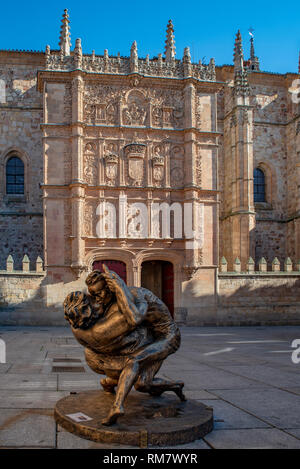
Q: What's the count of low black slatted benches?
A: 0